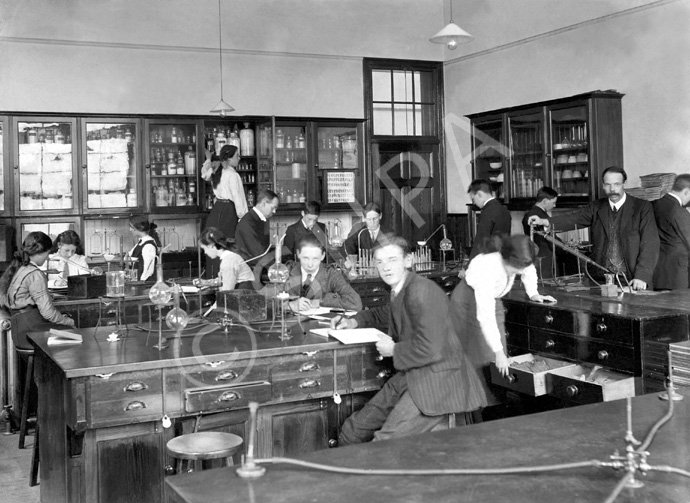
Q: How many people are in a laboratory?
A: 15